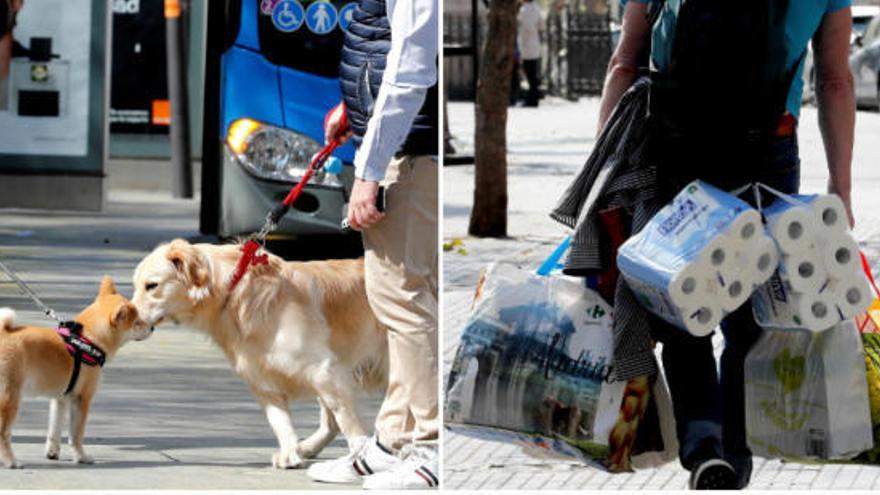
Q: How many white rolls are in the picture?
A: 12